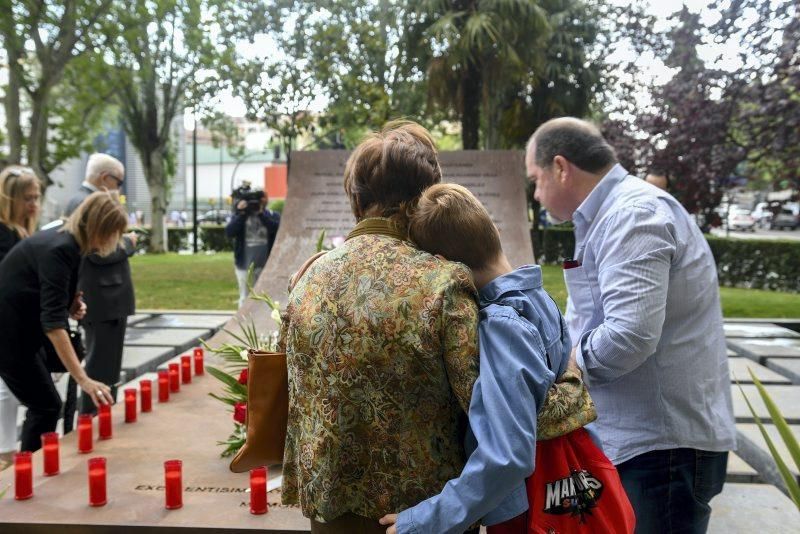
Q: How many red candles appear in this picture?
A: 13